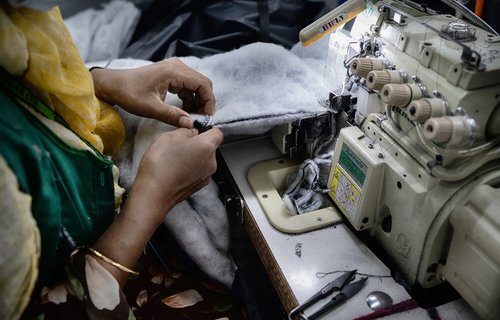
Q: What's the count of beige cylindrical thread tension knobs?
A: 5